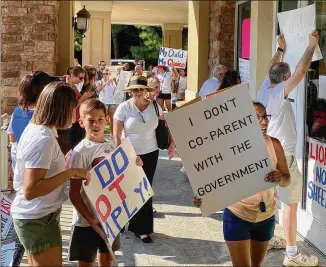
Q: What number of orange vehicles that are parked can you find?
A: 0